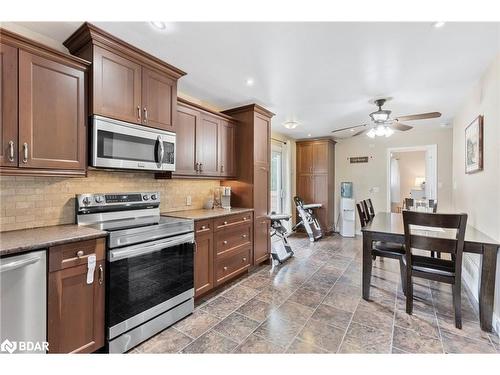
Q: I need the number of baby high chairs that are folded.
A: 2